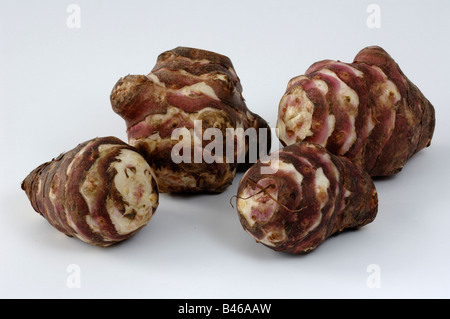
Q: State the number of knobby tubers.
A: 4